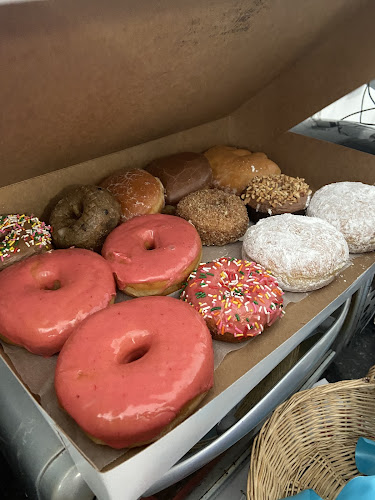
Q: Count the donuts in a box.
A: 13